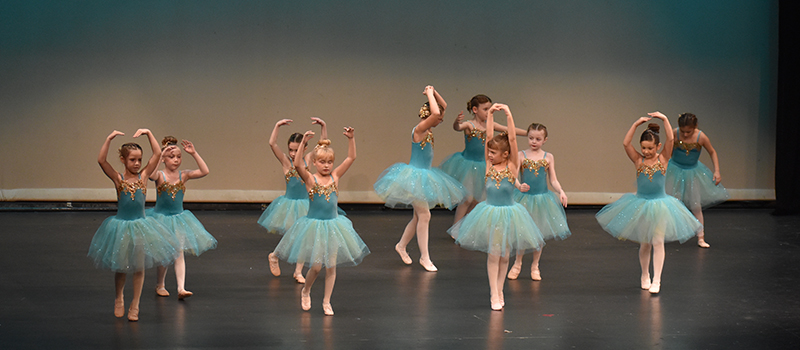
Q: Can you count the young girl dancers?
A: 10